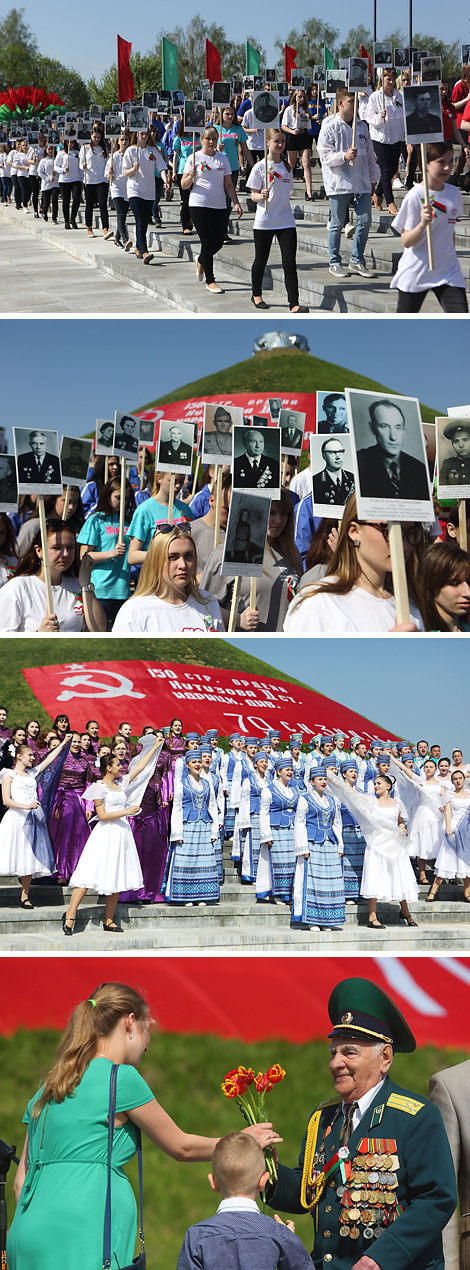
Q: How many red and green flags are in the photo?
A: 7